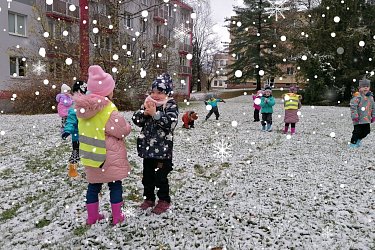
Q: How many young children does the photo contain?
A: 10